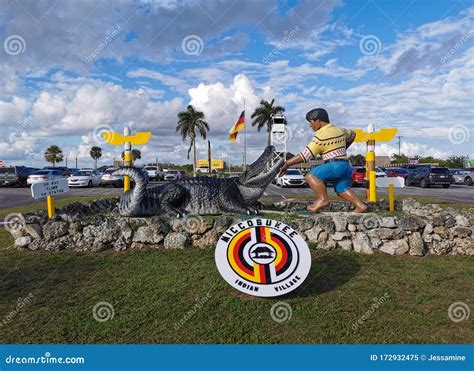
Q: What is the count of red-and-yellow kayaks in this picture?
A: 0